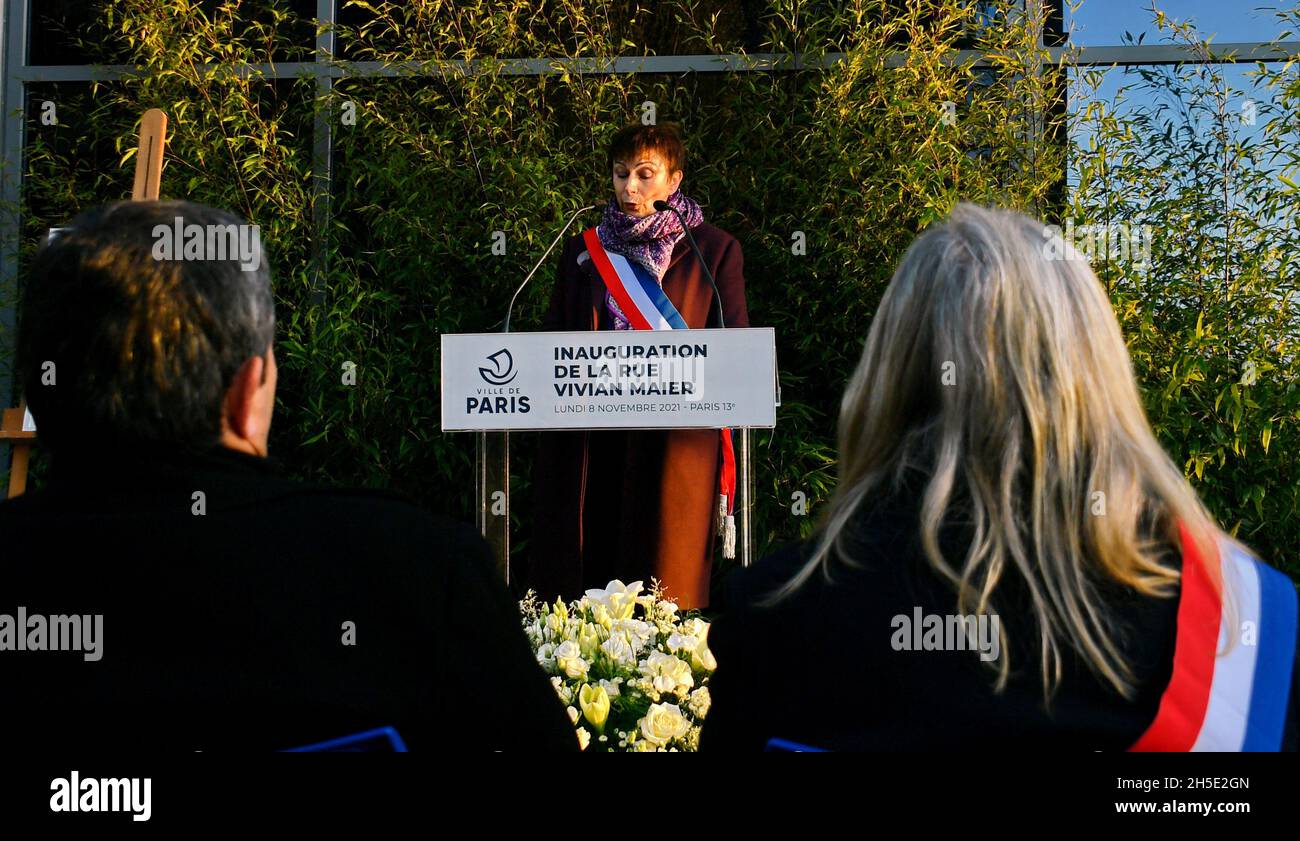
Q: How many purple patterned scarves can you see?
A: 1